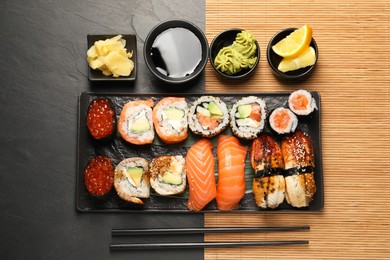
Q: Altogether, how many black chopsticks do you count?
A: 2